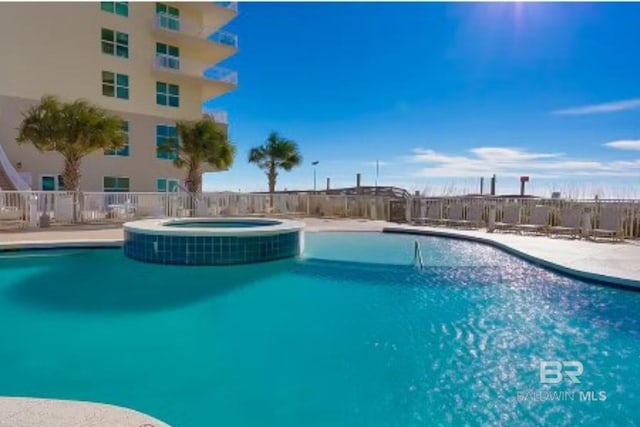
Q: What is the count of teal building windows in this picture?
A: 11